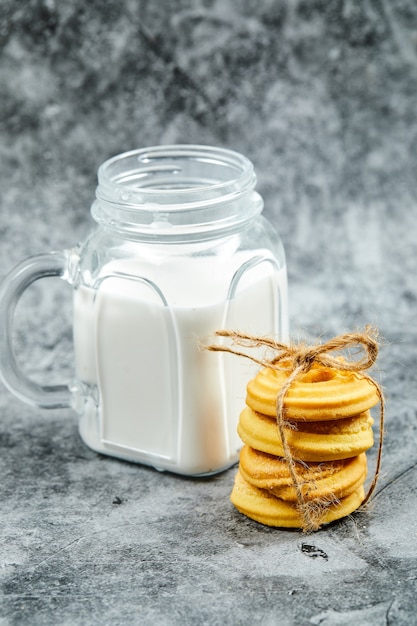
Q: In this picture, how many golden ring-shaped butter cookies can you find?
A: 4